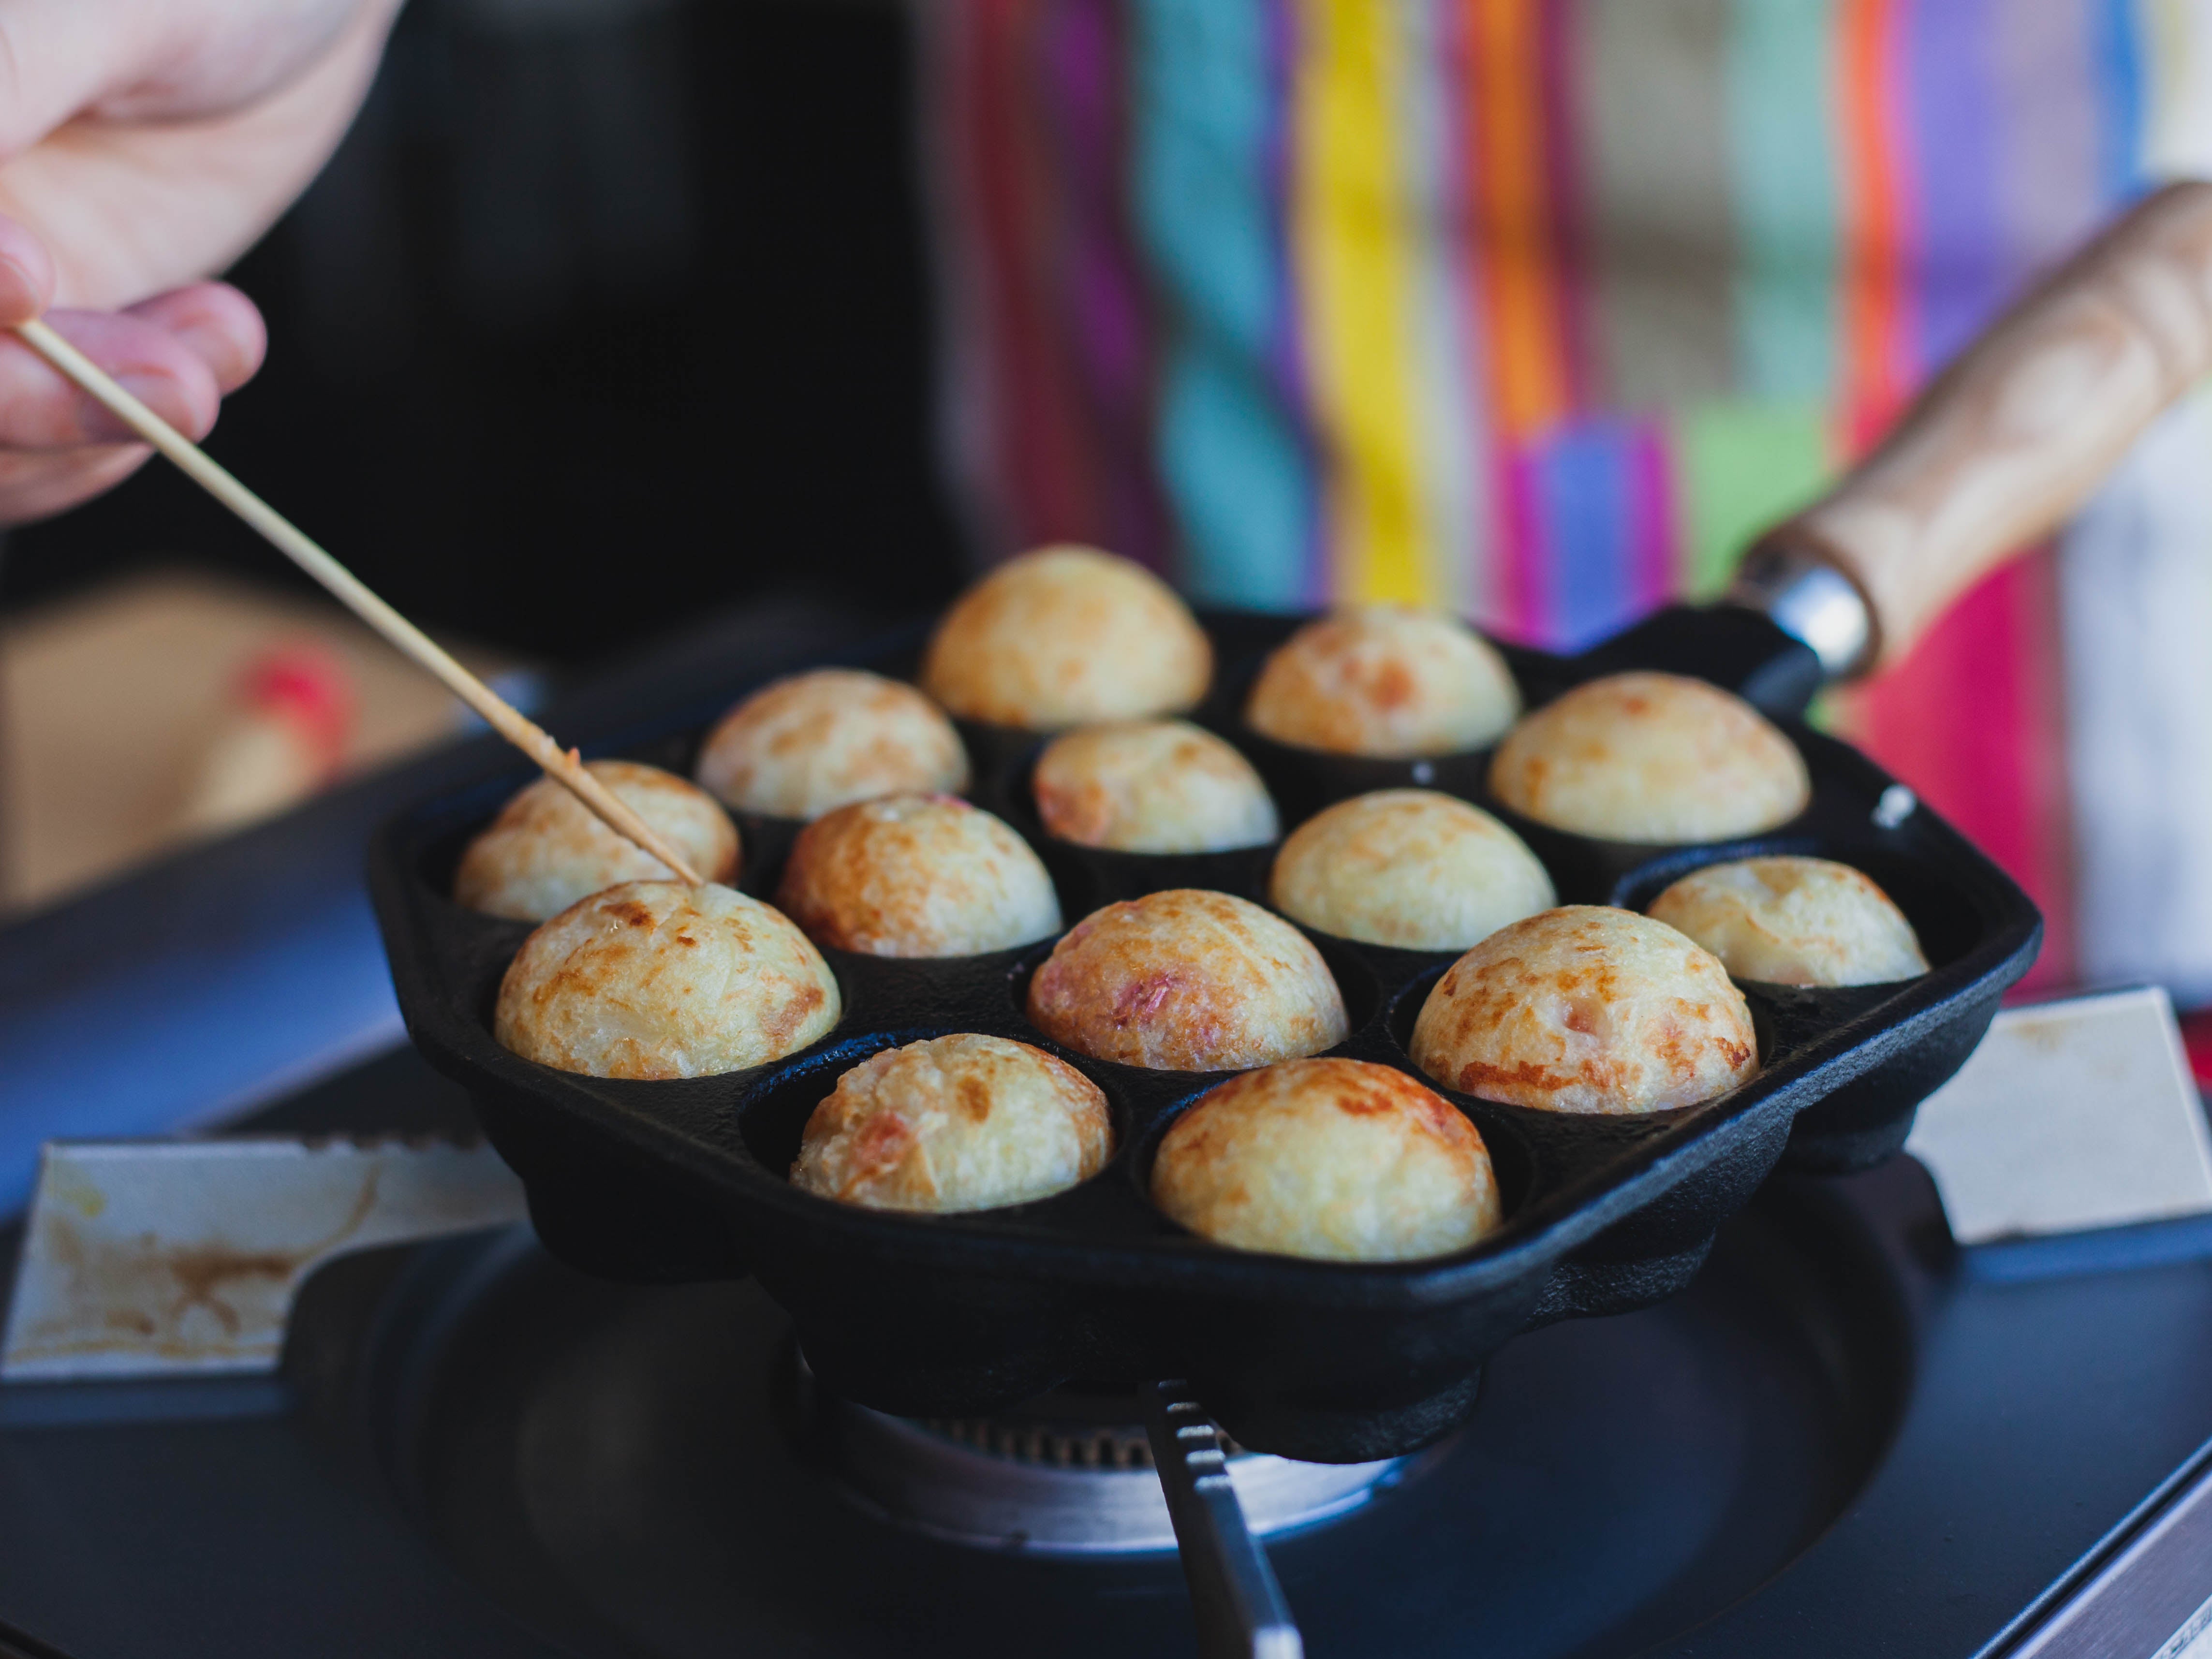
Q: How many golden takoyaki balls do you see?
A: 14